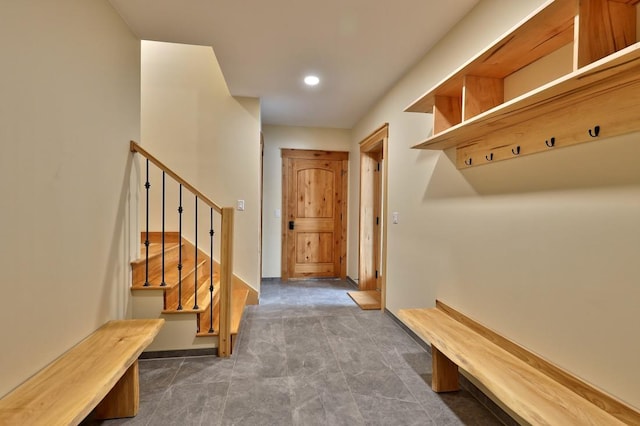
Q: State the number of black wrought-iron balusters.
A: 5